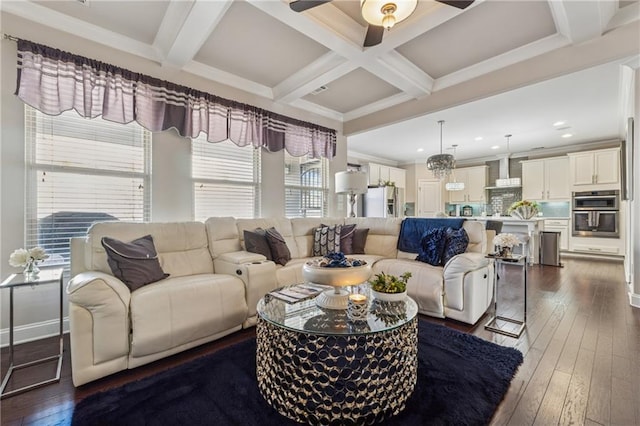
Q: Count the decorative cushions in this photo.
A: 8